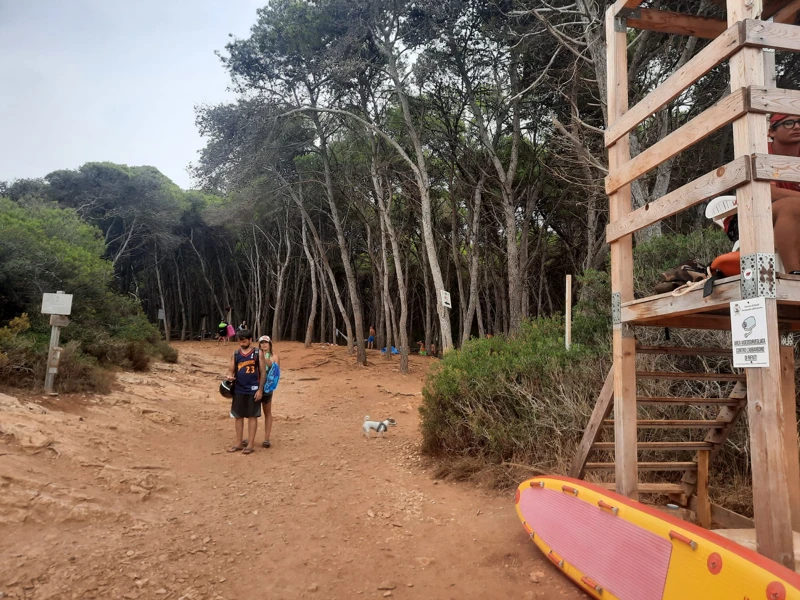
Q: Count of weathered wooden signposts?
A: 1